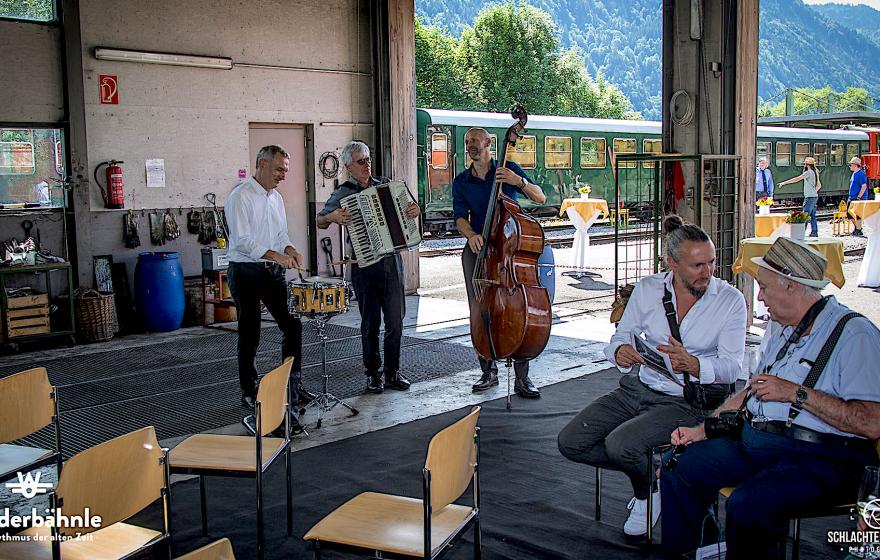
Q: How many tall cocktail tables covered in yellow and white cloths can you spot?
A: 4